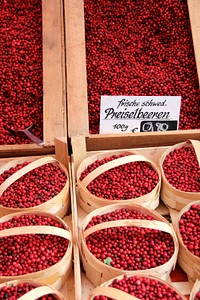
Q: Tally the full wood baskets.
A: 2